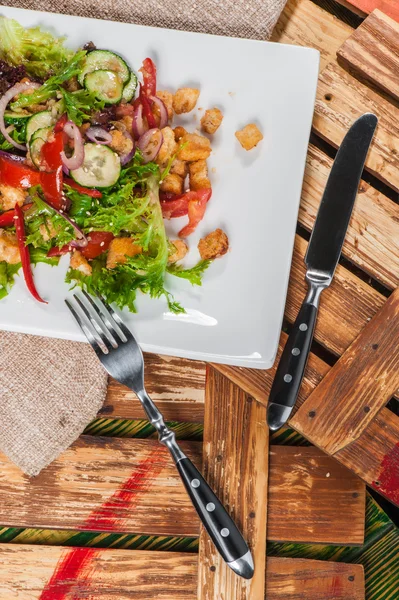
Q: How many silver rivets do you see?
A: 6